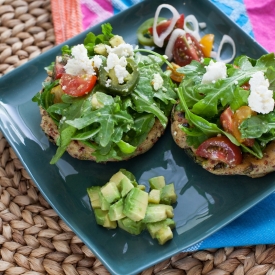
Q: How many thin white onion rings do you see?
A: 4